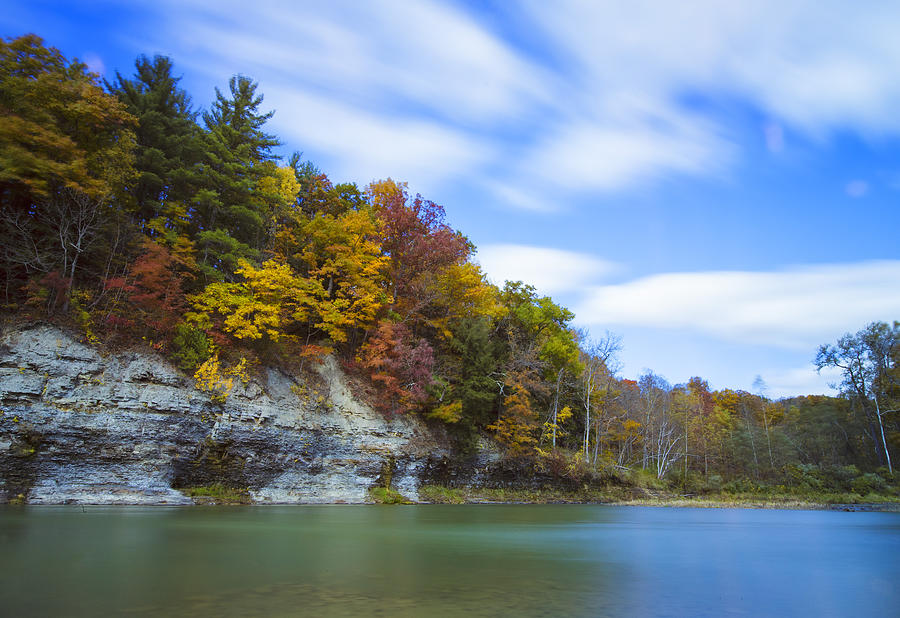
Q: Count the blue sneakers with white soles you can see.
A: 0